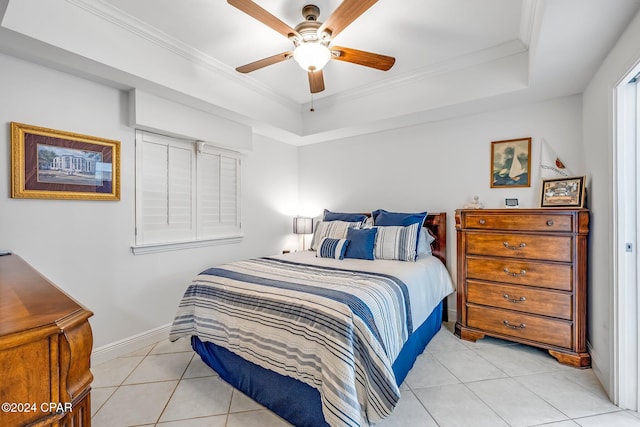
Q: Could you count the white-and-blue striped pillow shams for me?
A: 2